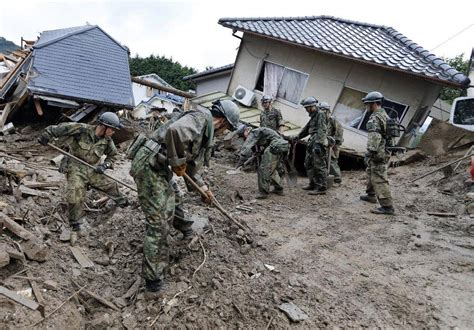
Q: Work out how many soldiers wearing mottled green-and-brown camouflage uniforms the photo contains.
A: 7